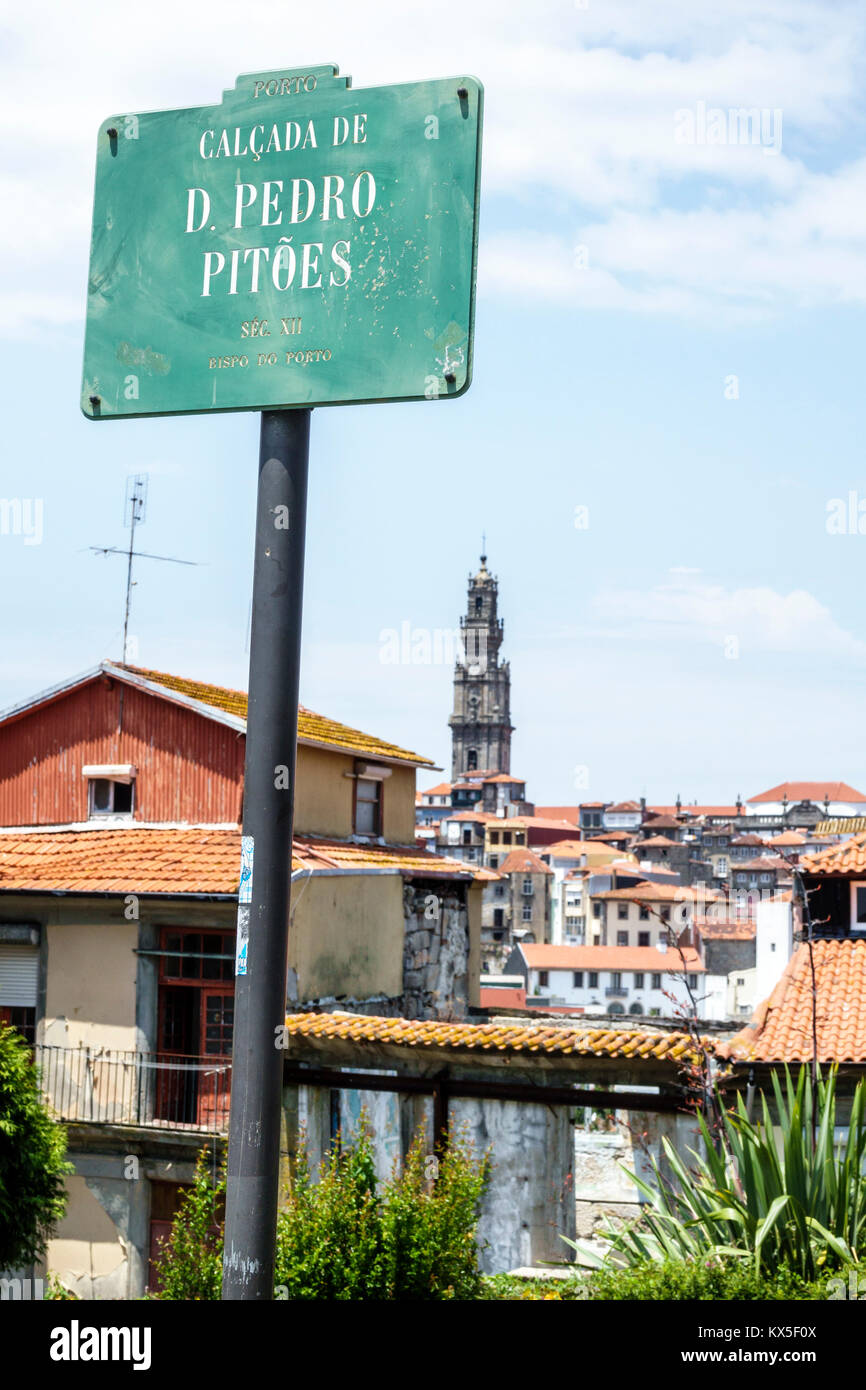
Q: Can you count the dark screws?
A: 4